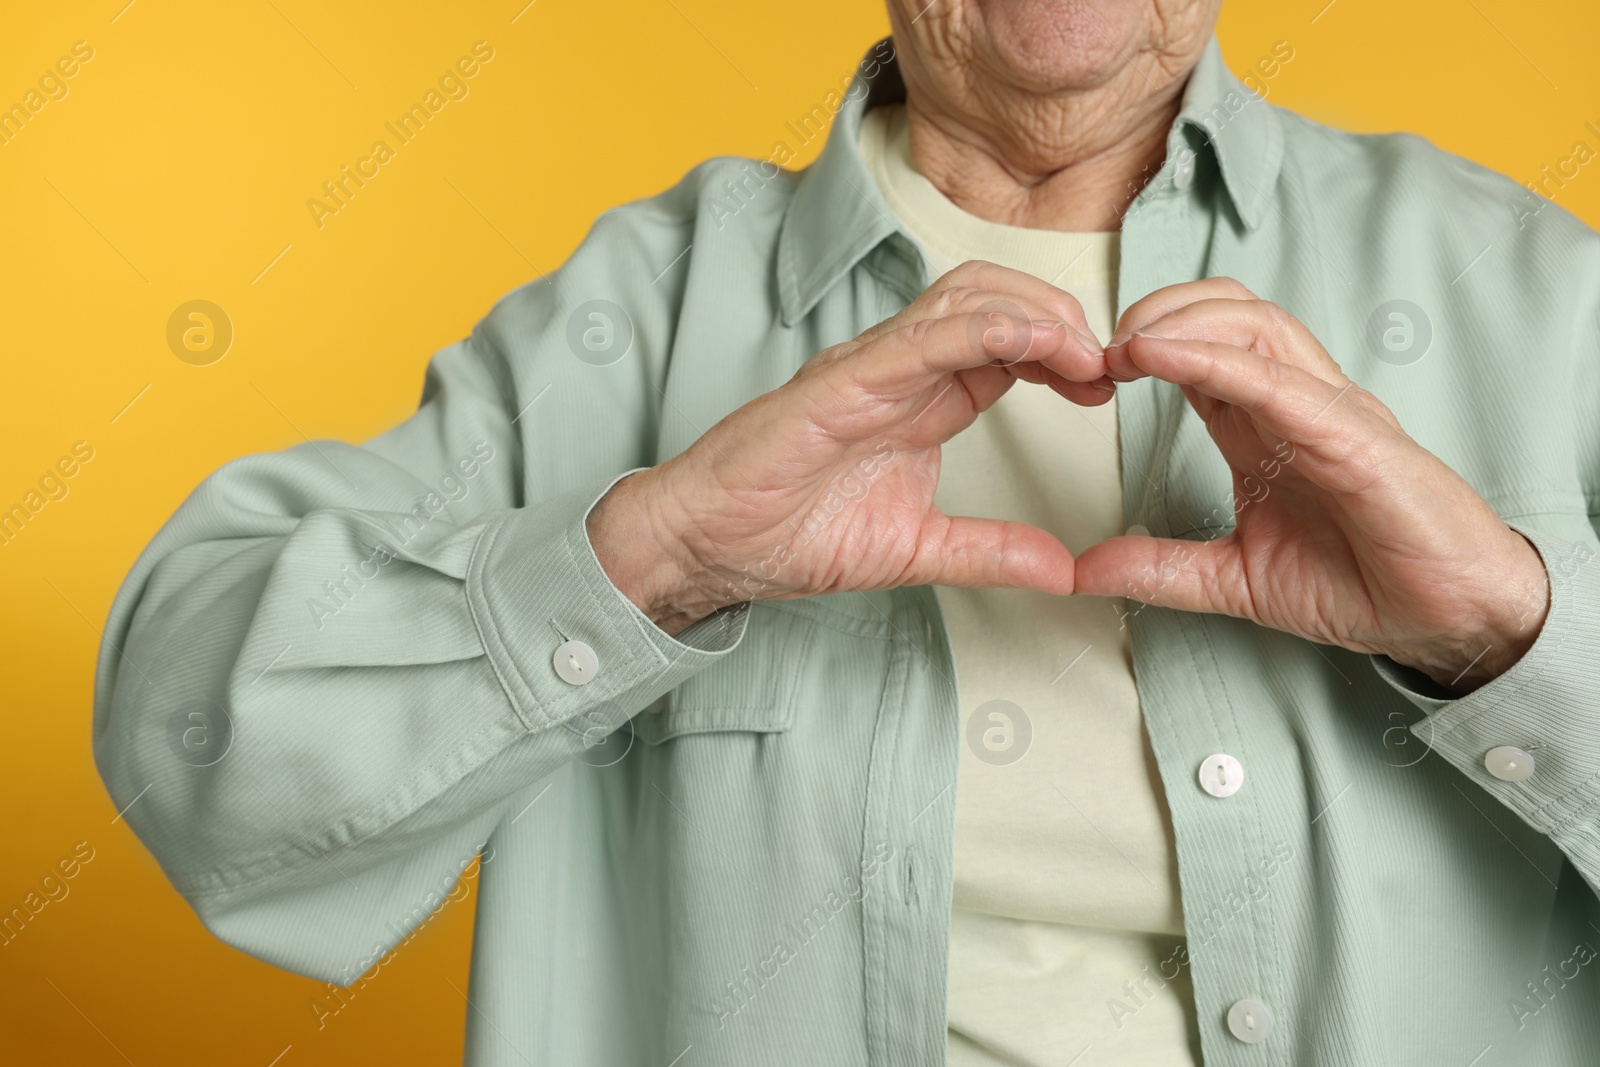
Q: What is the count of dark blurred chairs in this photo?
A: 0